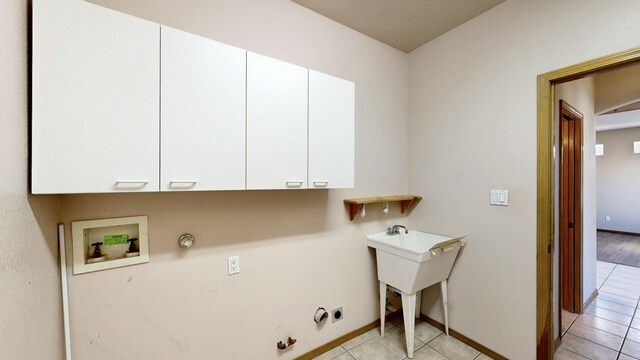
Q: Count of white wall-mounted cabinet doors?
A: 4